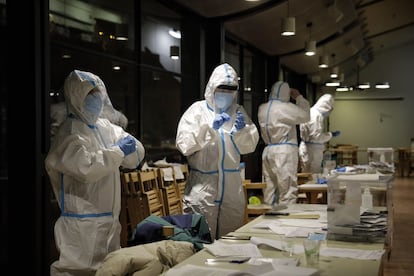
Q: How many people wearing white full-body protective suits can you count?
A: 4